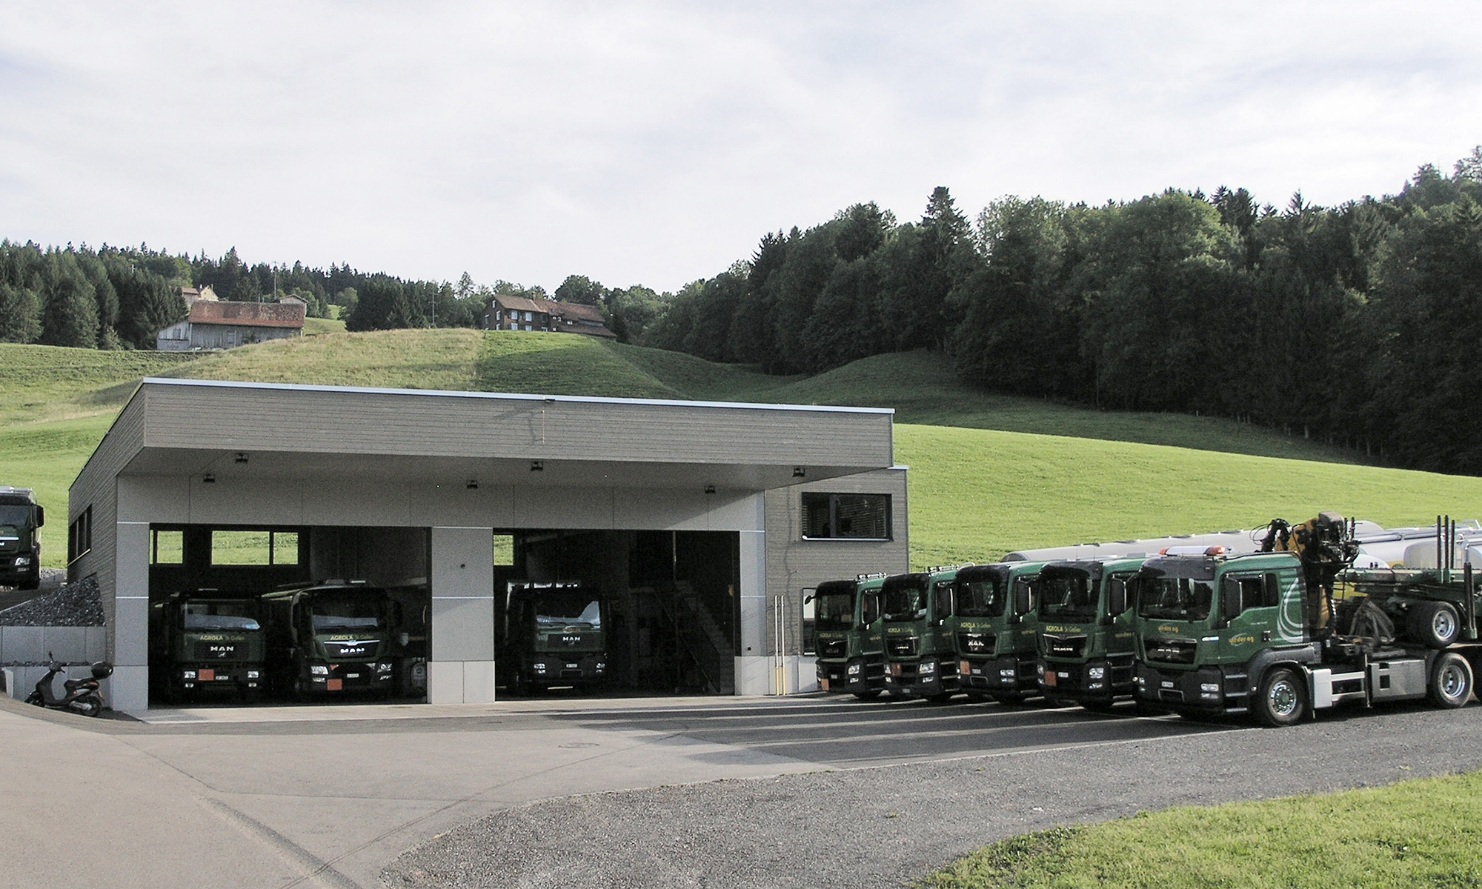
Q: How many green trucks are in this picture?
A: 9